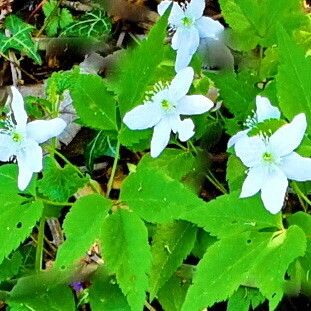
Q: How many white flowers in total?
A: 5